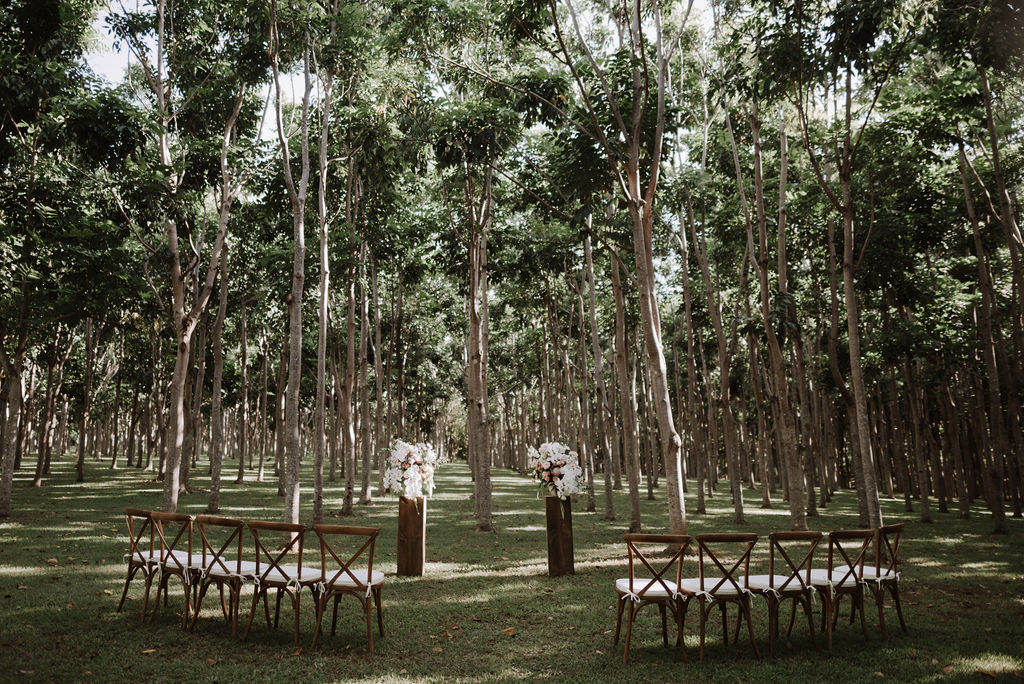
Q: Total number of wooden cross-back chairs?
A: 10